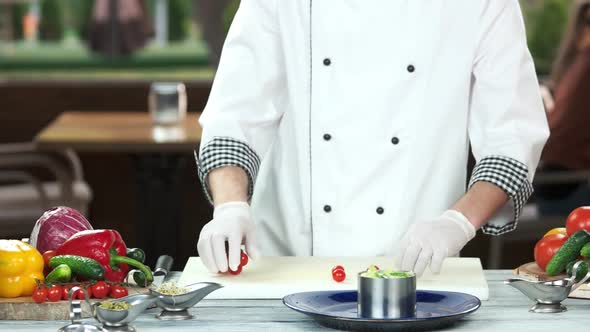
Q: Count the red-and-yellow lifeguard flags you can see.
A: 0